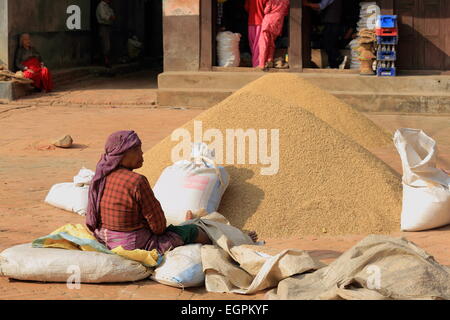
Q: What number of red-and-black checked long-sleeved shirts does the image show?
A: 1